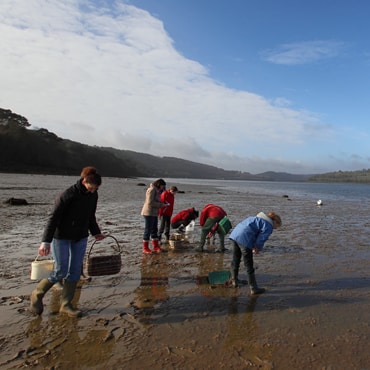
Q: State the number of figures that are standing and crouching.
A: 6